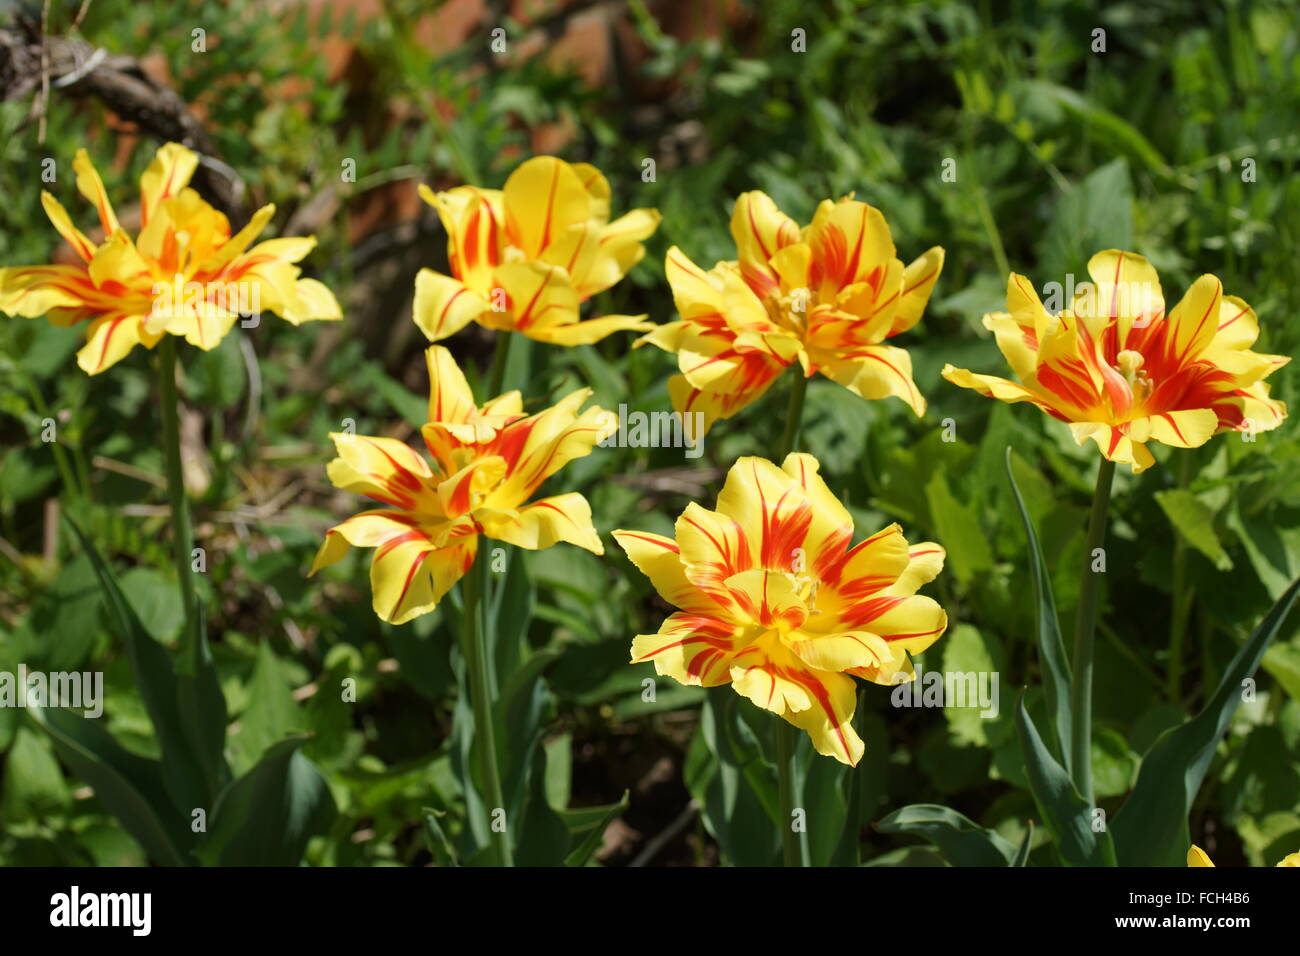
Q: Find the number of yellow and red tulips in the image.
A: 6